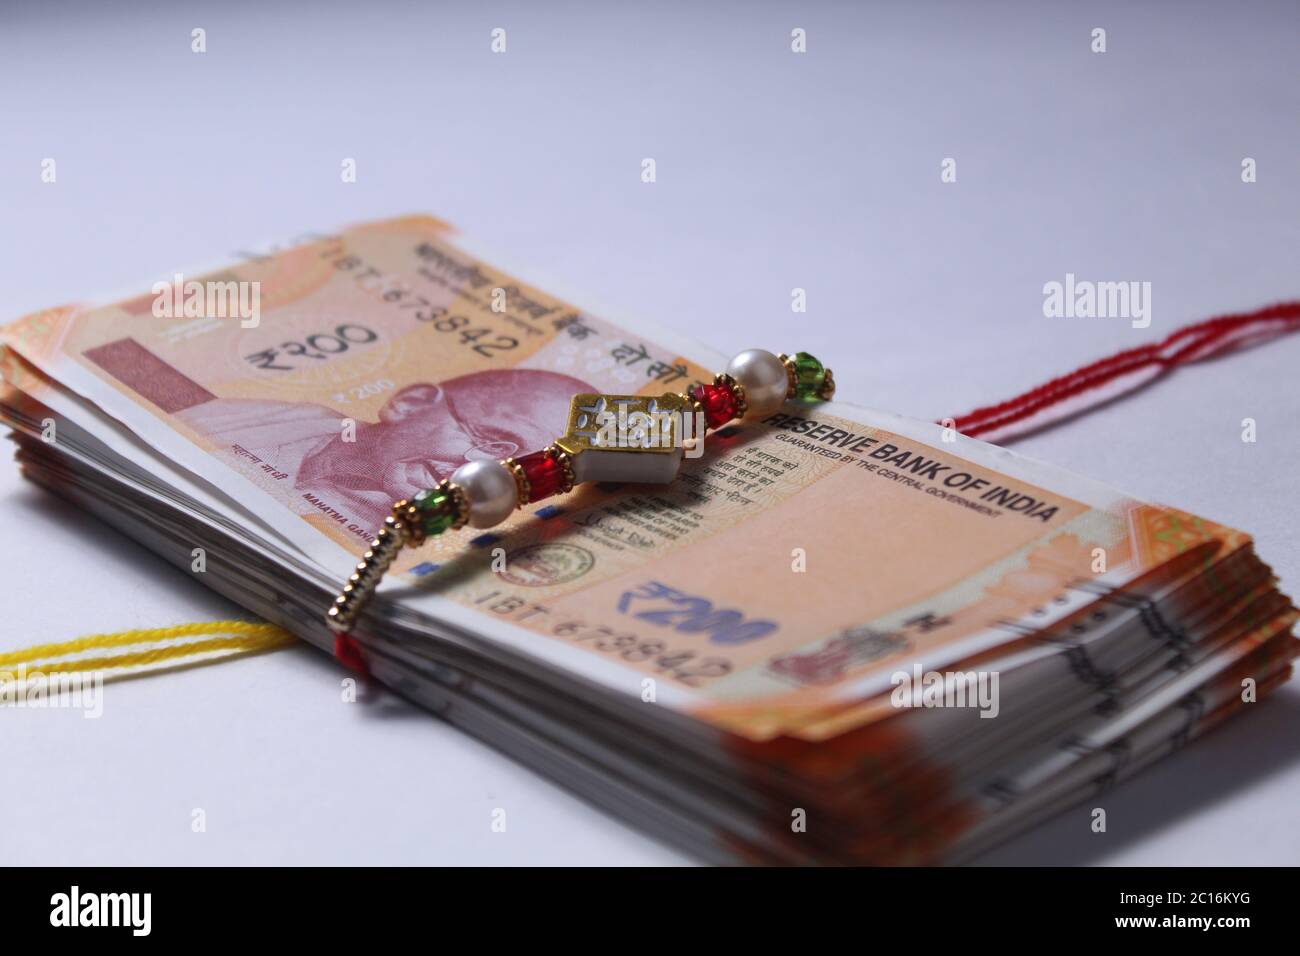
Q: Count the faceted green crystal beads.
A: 2